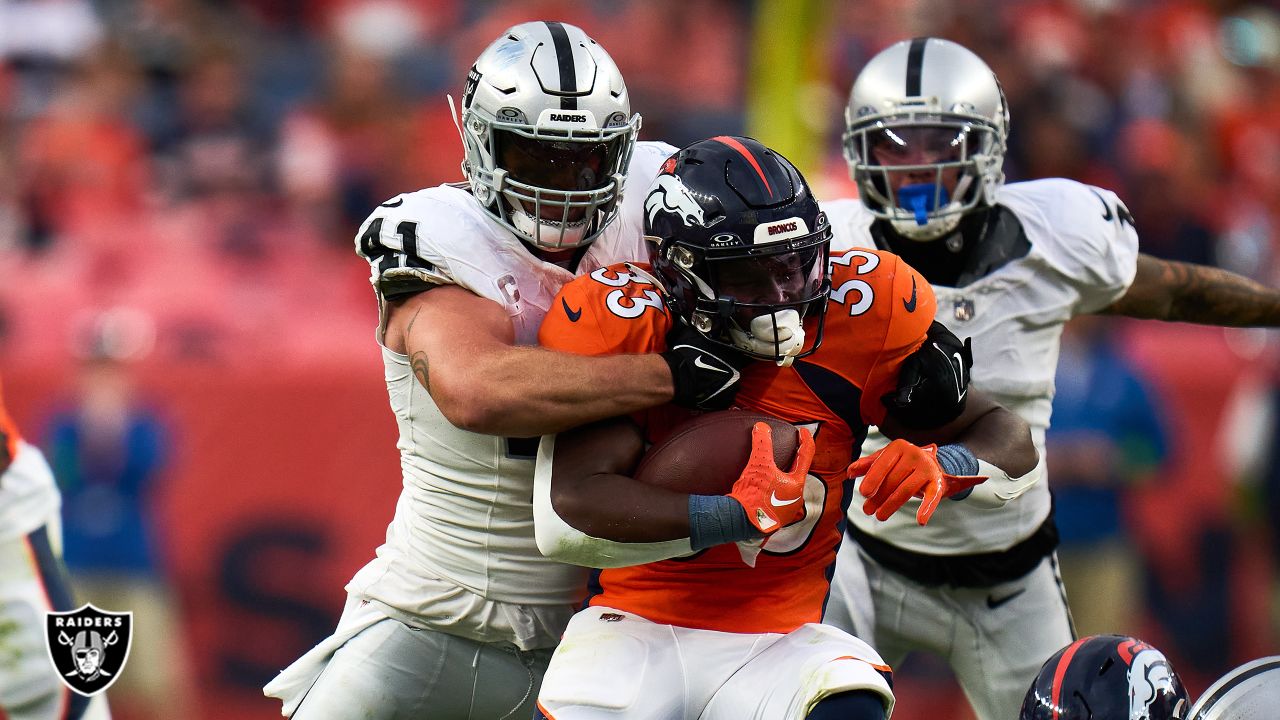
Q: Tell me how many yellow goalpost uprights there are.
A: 1